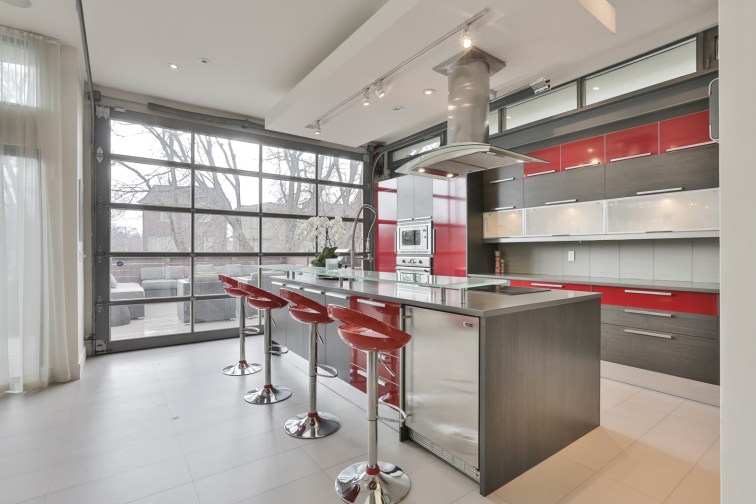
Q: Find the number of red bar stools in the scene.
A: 4